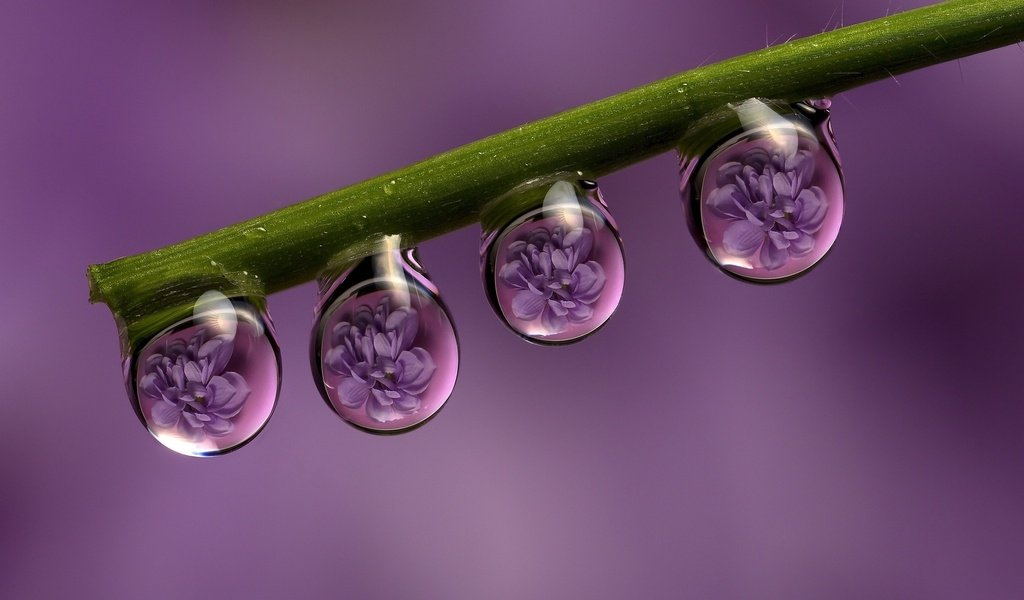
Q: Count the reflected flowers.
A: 4